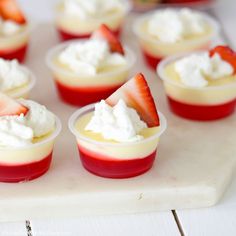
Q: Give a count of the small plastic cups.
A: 8